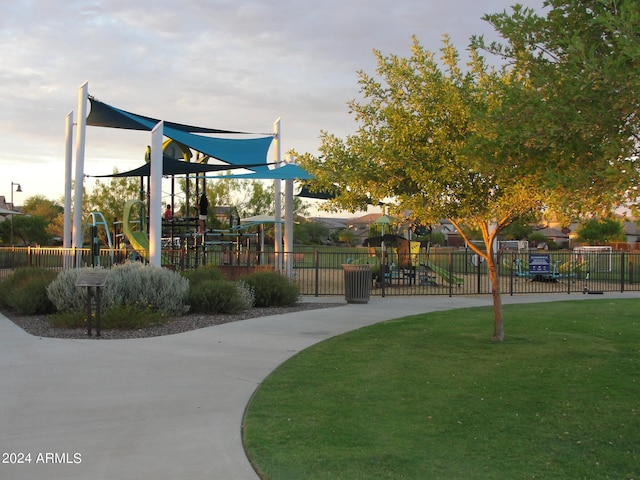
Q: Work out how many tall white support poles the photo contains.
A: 5